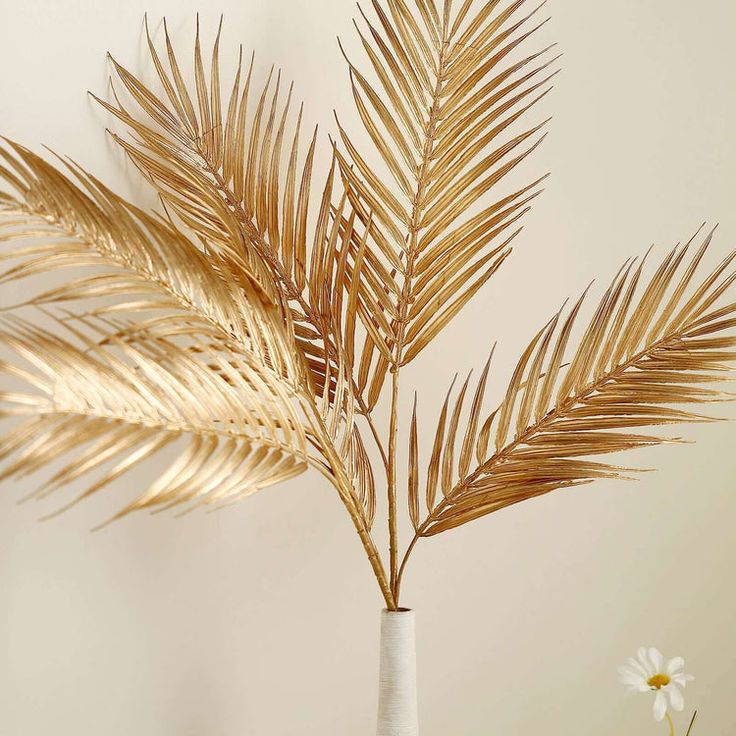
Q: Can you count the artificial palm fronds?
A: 5